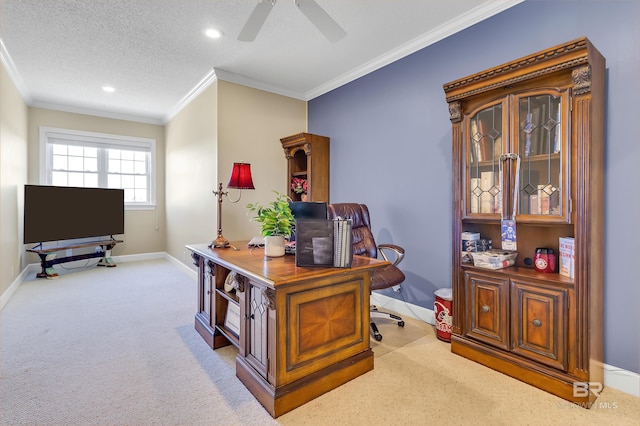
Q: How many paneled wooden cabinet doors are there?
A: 2